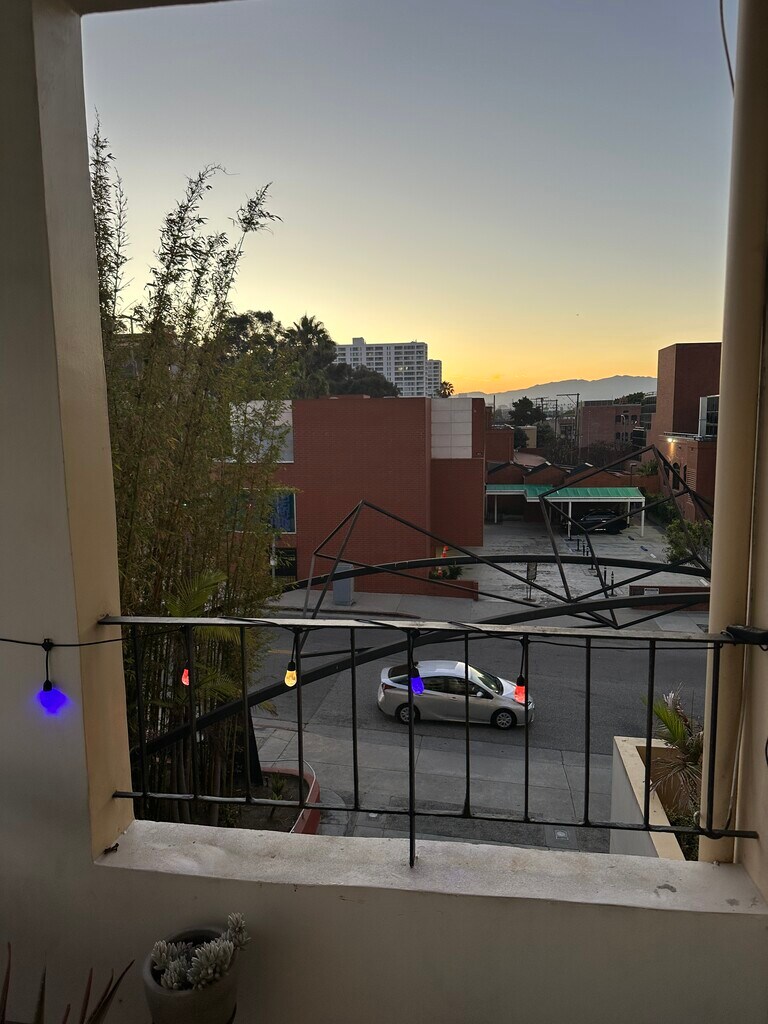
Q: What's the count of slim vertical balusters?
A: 11